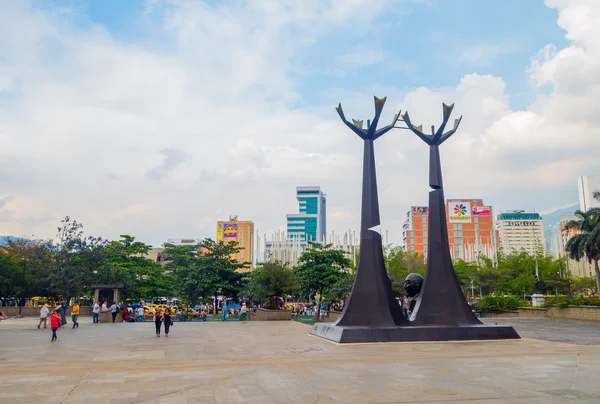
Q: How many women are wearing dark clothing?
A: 2